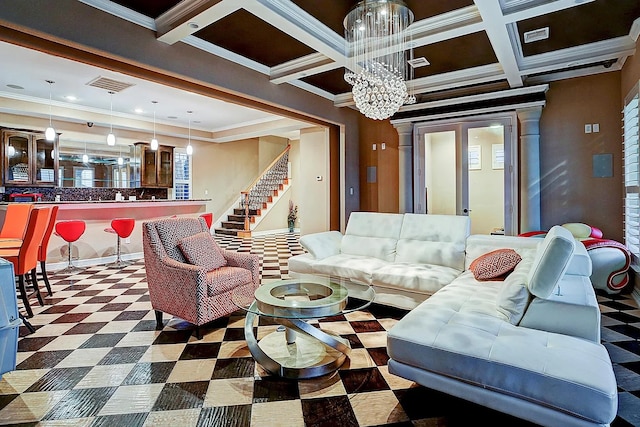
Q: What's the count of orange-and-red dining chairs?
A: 3